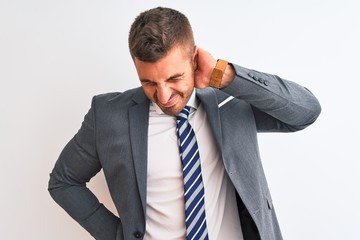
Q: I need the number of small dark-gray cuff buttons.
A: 4